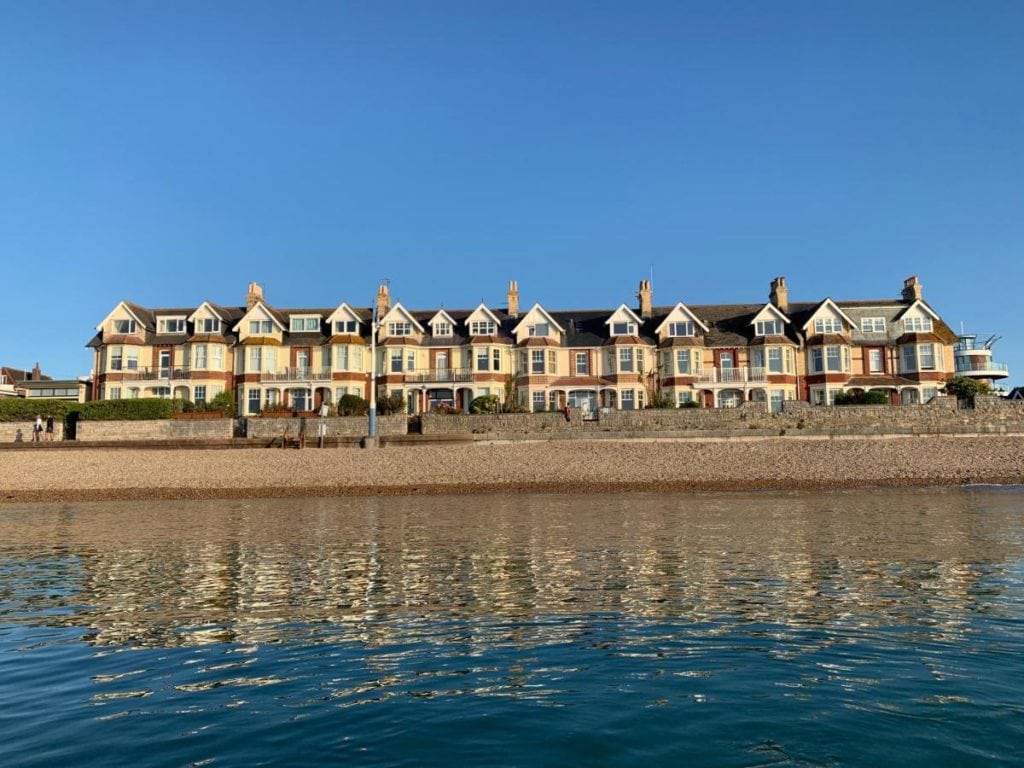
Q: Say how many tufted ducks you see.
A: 0